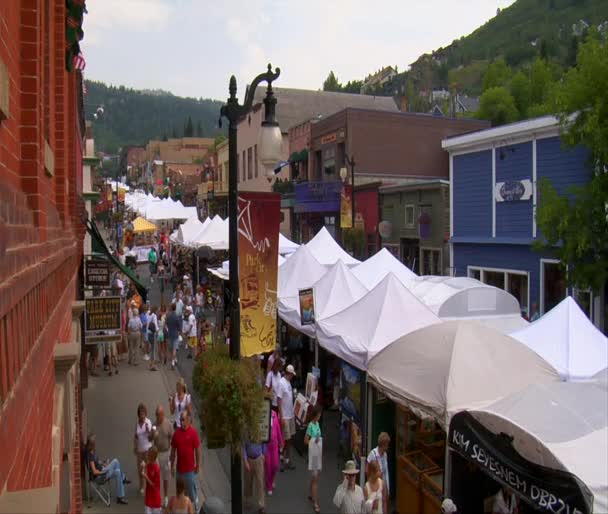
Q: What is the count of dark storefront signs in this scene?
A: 2